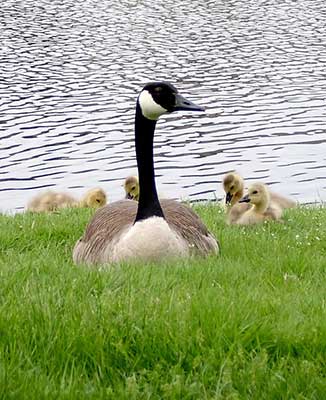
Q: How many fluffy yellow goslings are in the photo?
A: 4